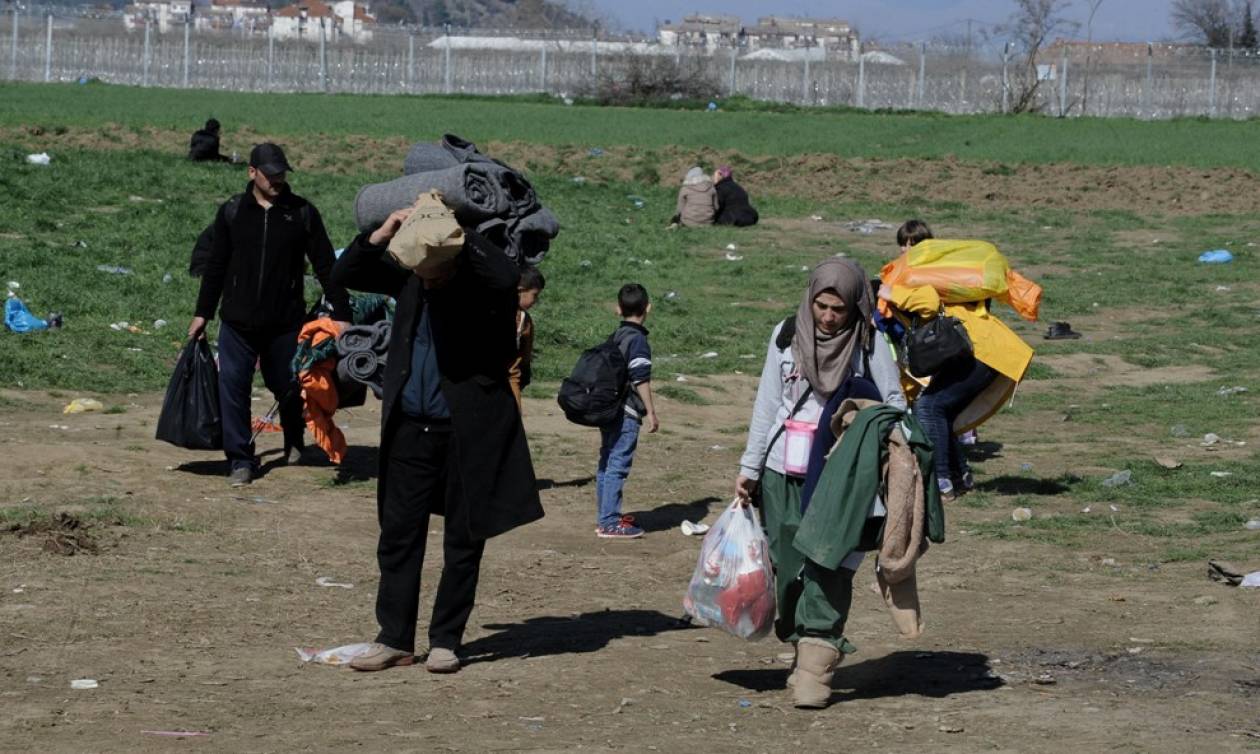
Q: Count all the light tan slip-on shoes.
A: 2